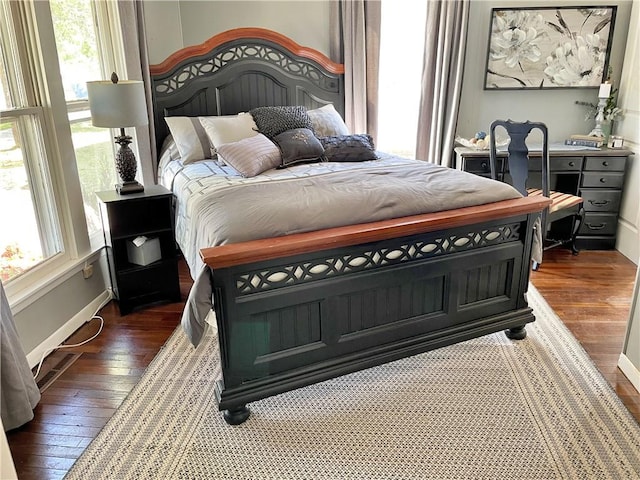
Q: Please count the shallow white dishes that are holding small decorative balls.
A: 1